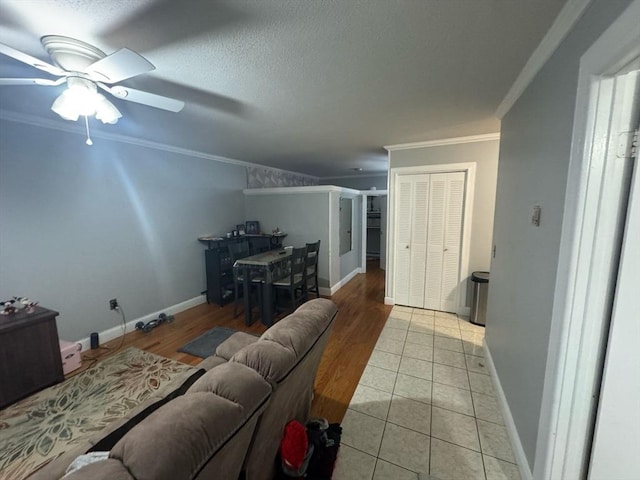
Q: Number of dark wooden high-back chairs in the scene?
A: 4